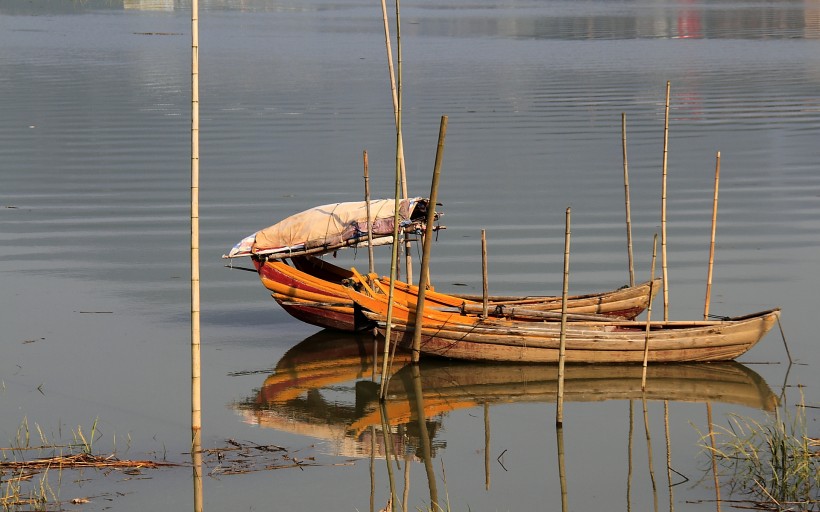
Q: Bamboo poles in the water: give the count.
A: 11